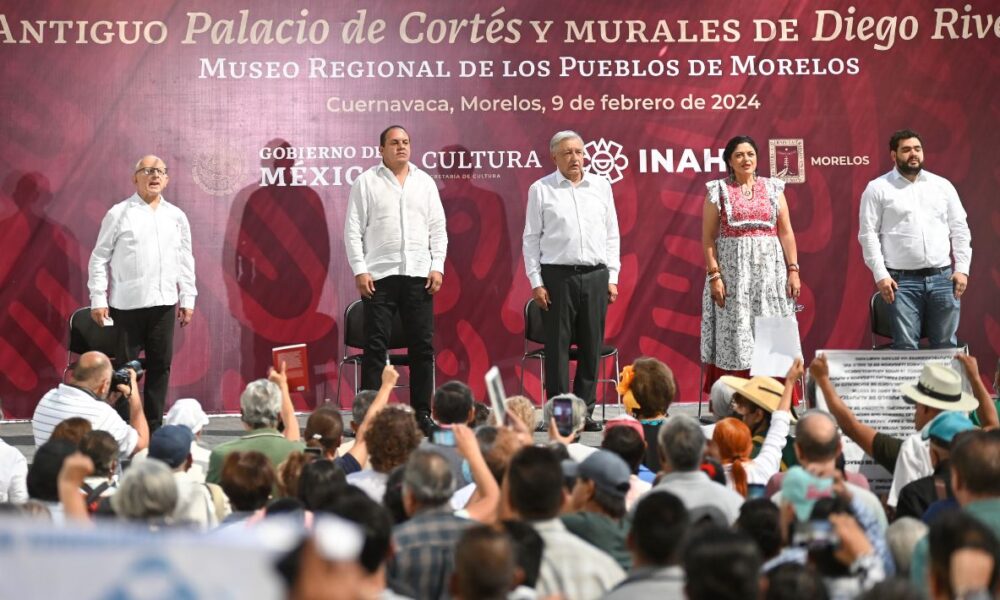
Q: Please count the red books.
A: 1